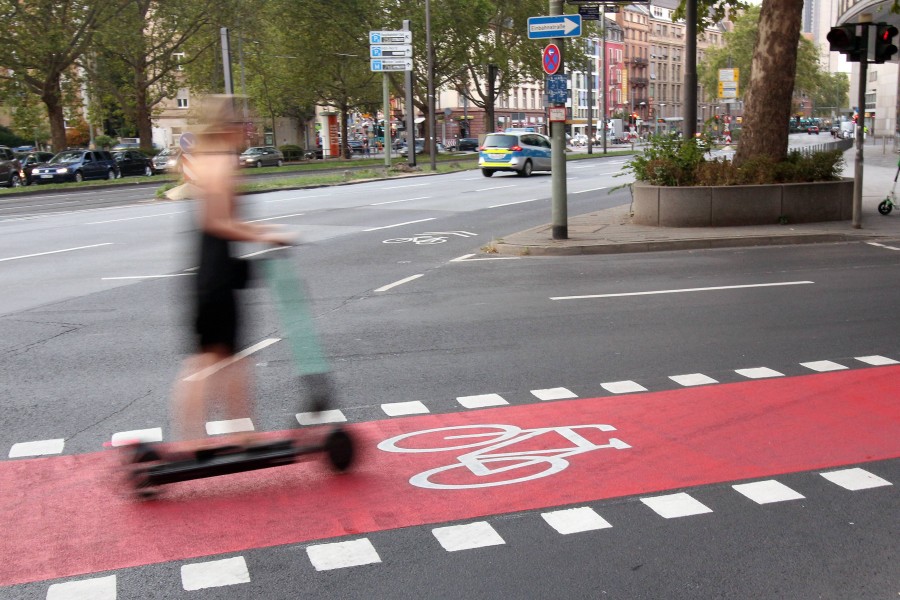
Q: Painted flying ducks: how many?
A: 0